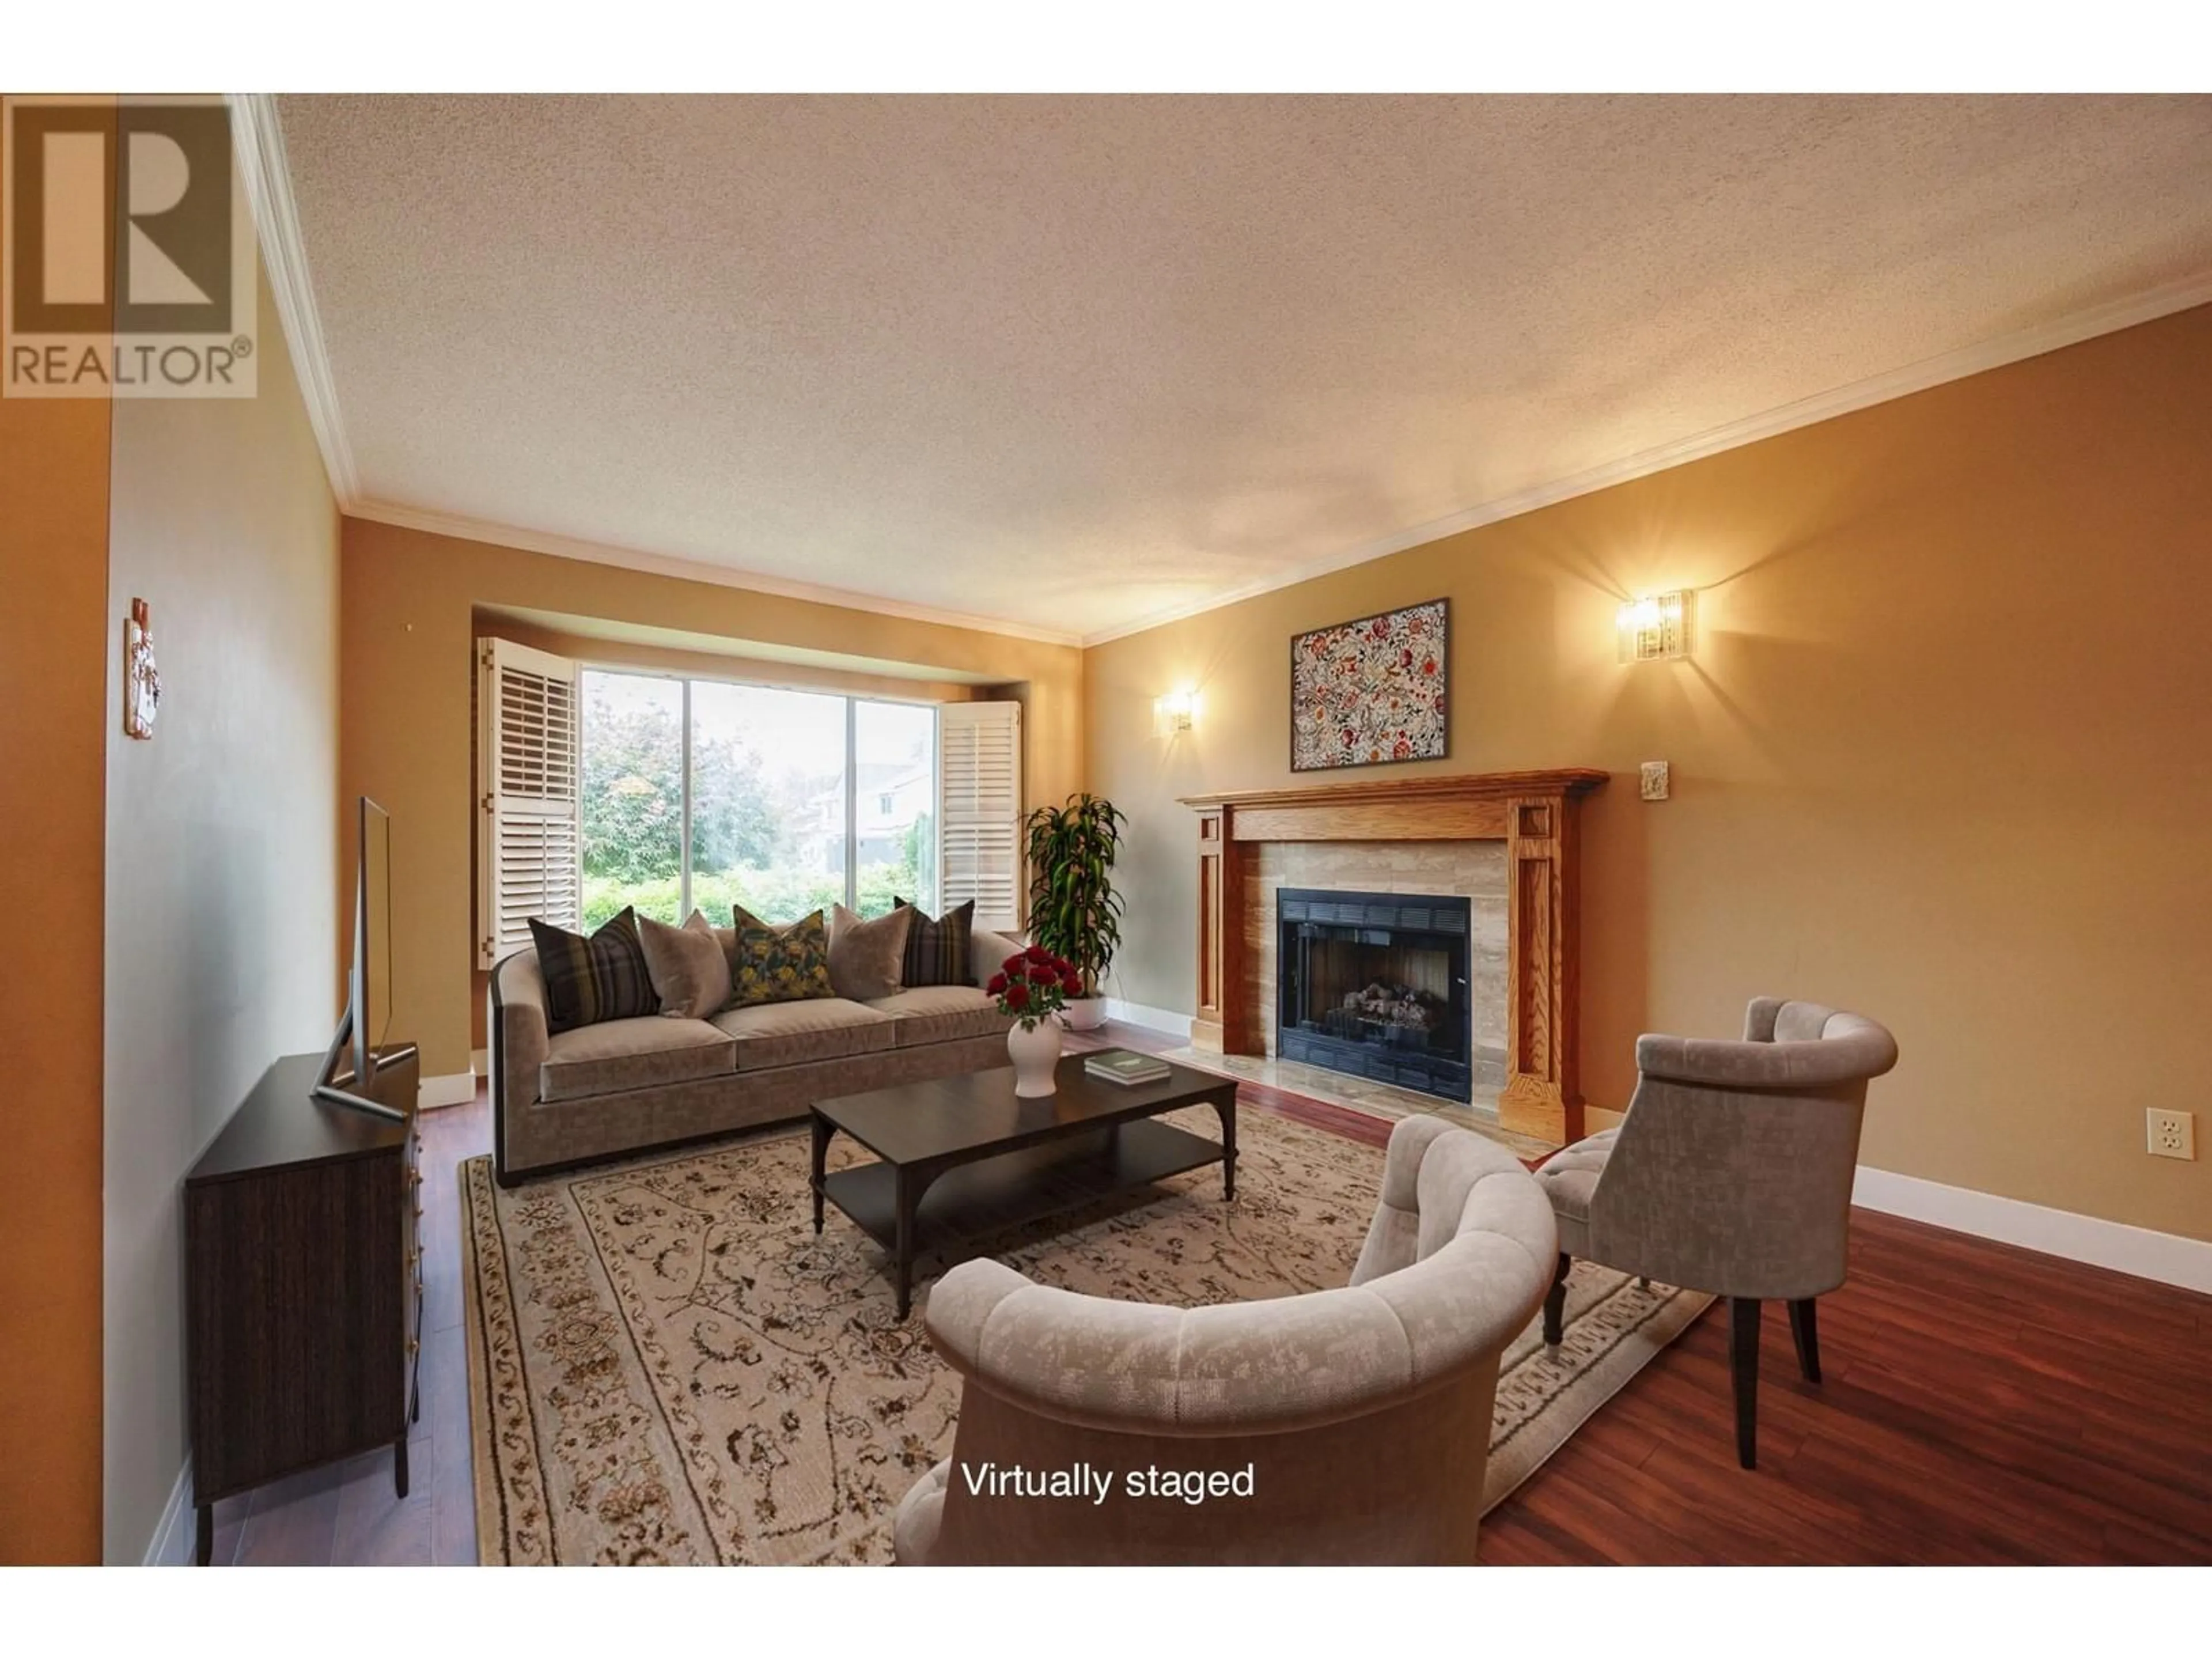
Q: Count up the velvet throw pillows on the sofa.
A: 2